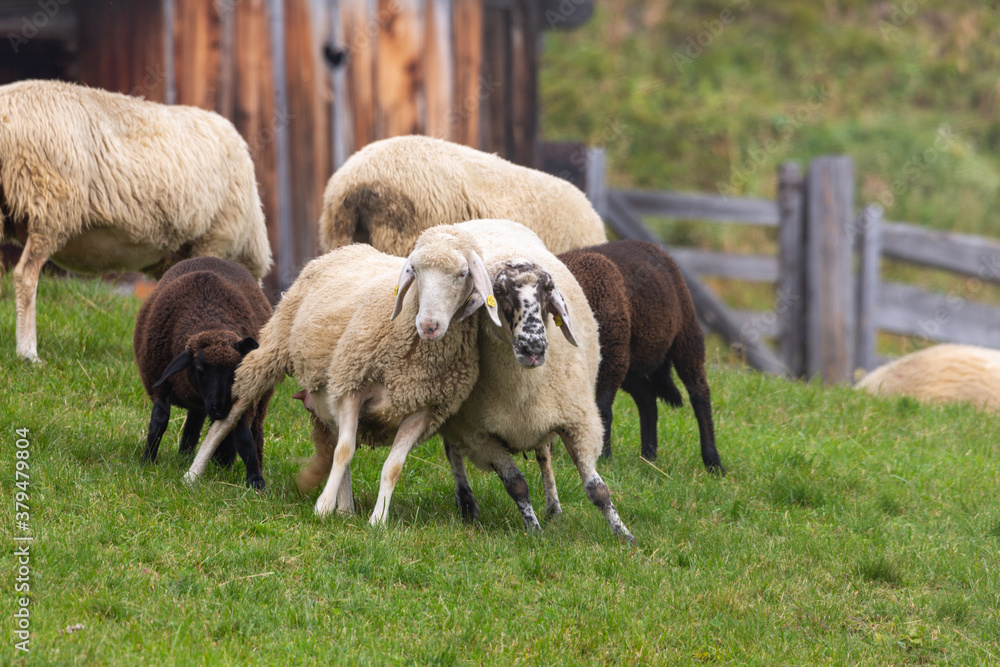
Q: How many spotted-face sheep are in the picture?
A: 1